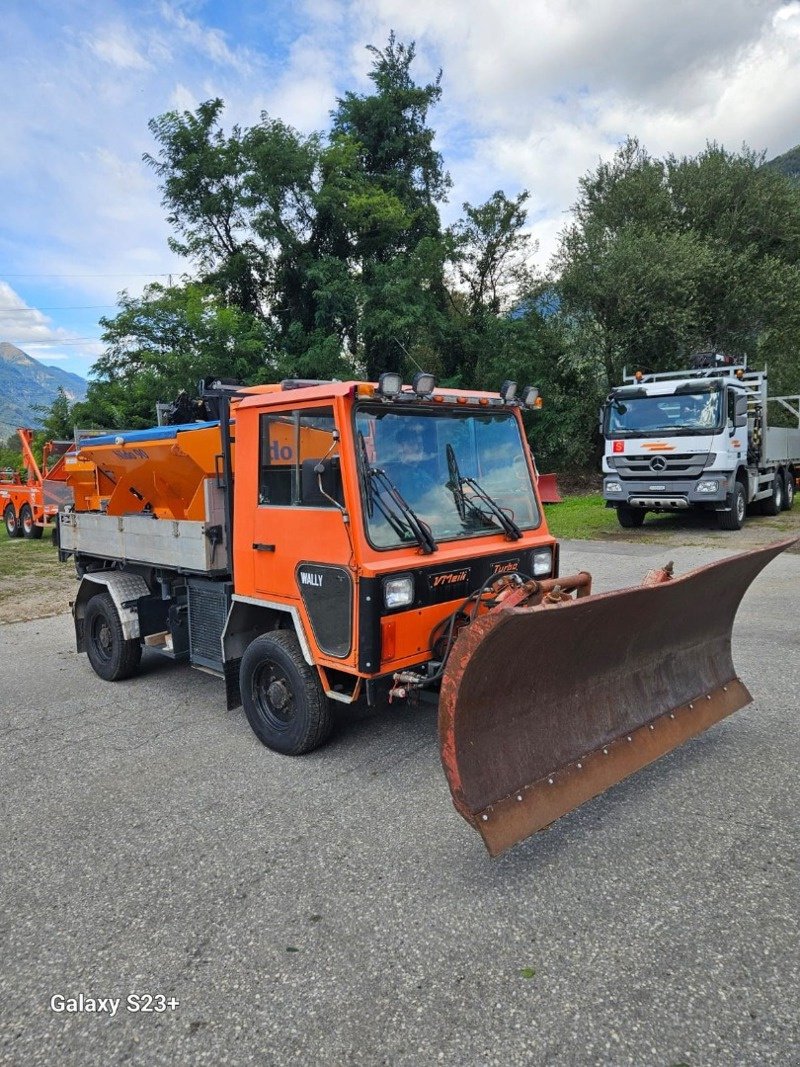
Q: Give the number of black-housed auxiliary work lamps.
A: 4